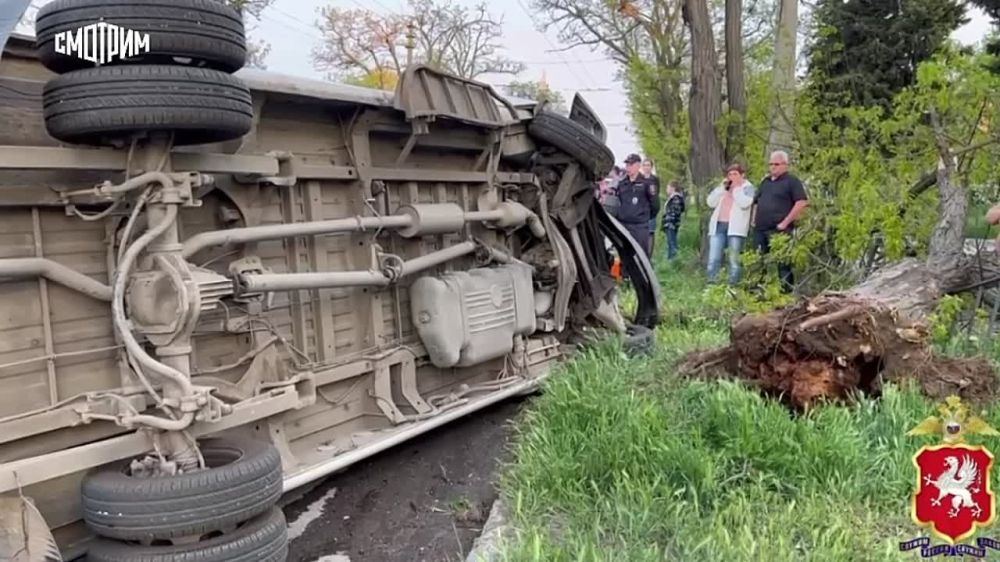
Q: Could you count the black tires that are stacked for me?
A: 4